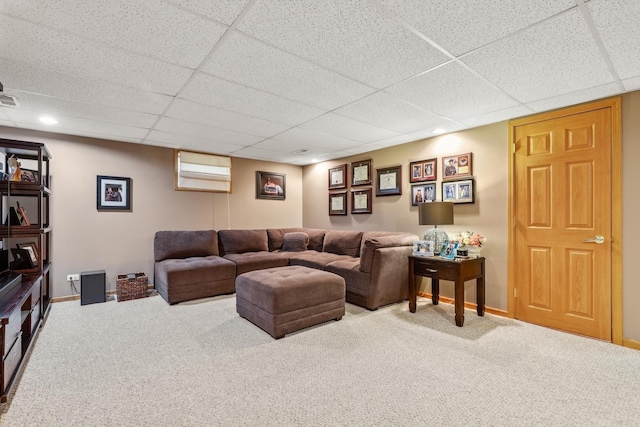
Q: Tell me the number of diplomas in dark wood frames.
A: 5